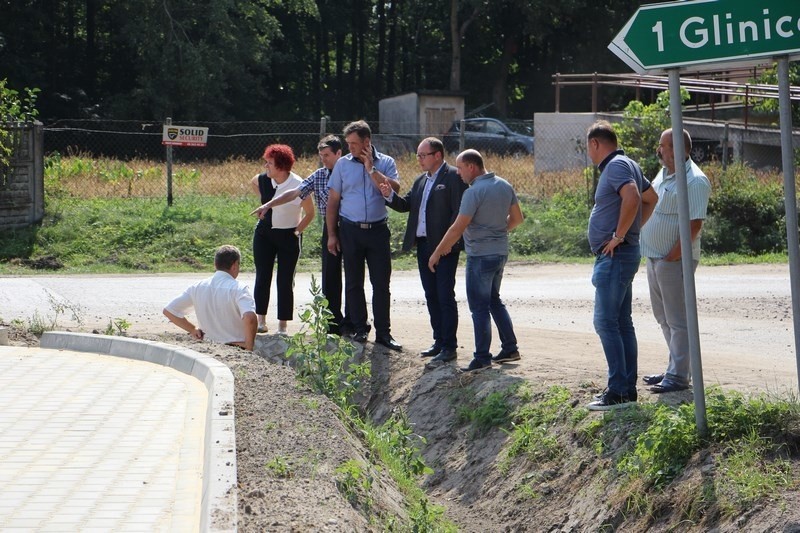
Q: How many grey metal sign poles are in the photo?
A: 2